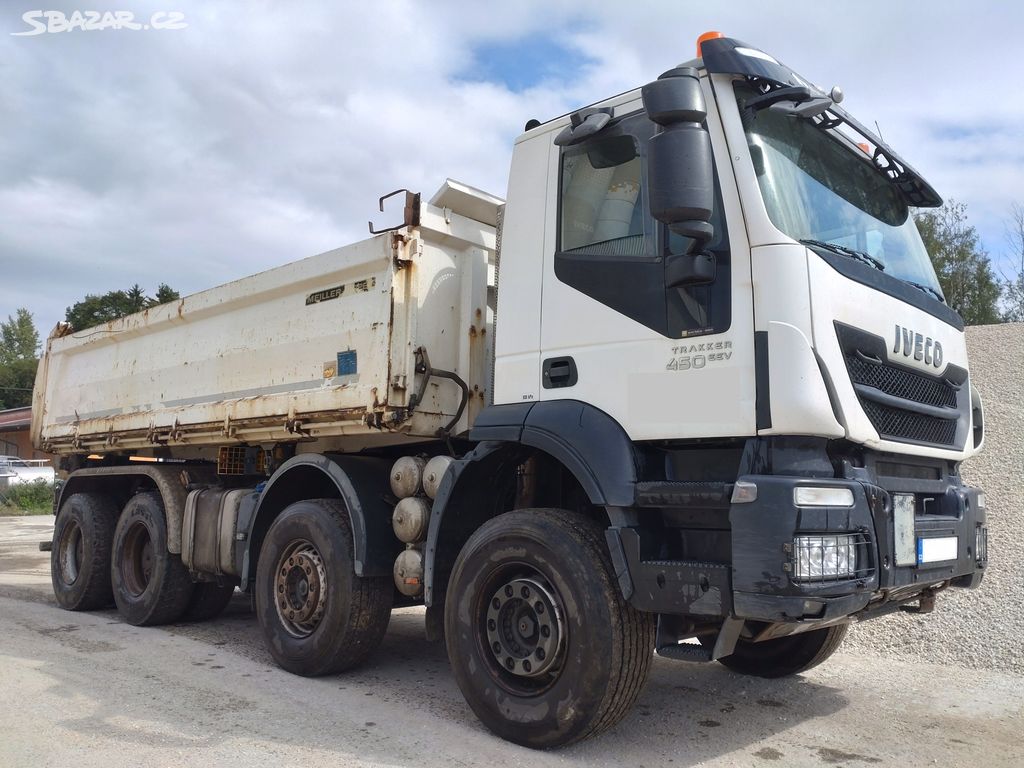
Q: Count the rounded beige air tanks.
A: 4